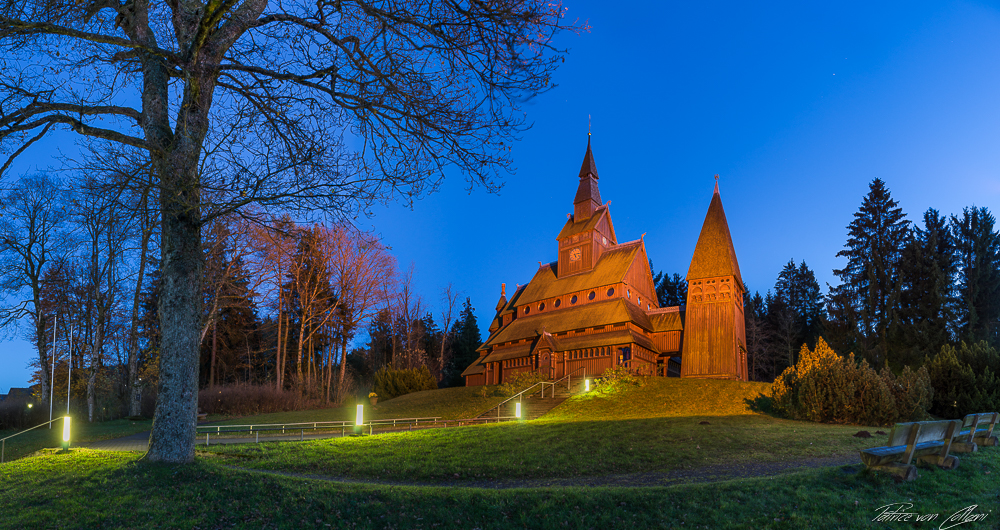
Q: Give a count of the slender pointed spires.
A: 2